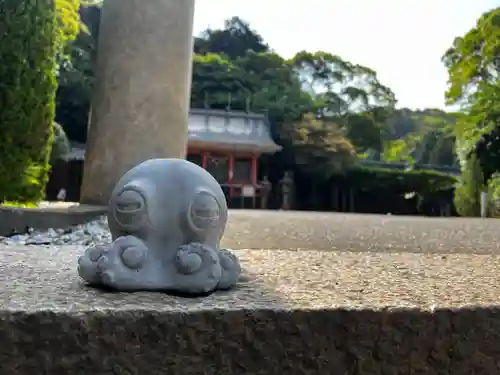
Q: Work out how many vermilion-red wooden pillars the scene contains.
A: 3